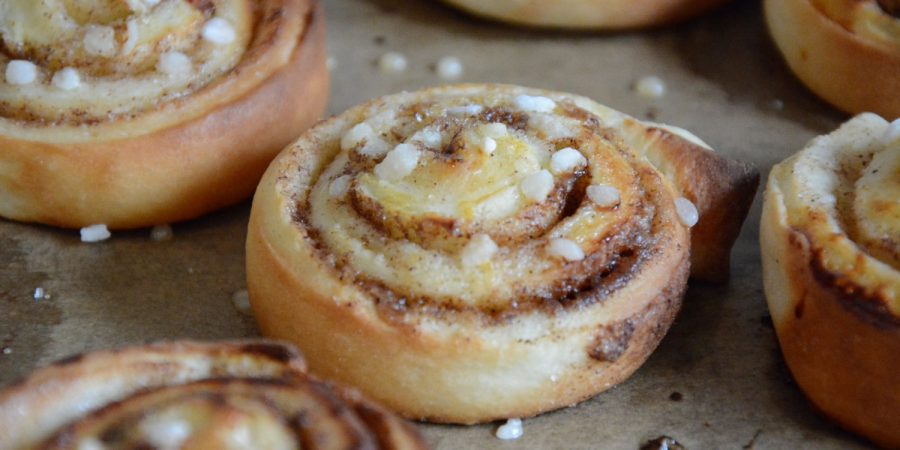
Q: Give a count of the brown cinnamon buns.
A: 6